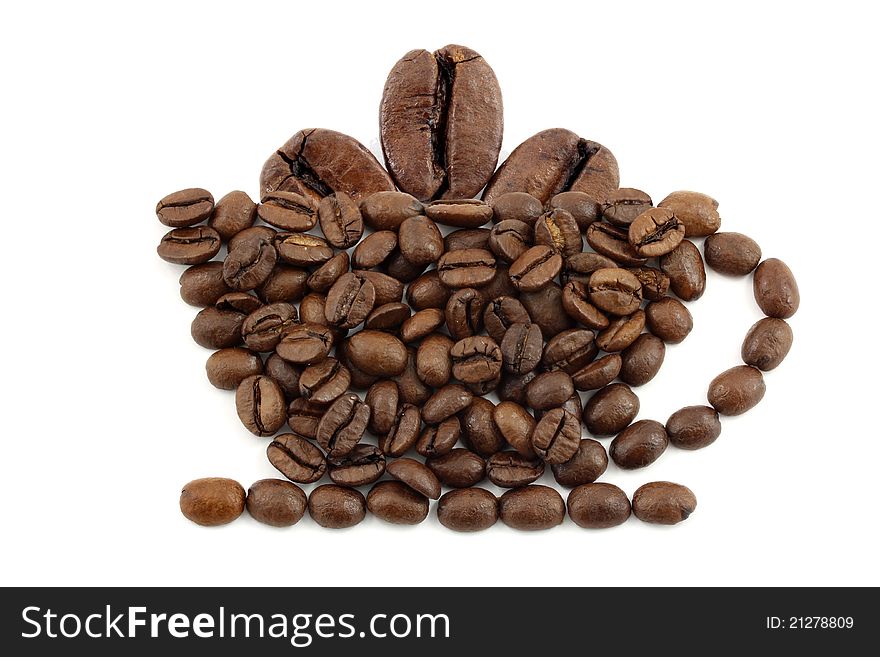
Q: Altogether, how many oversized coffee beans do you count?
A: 3